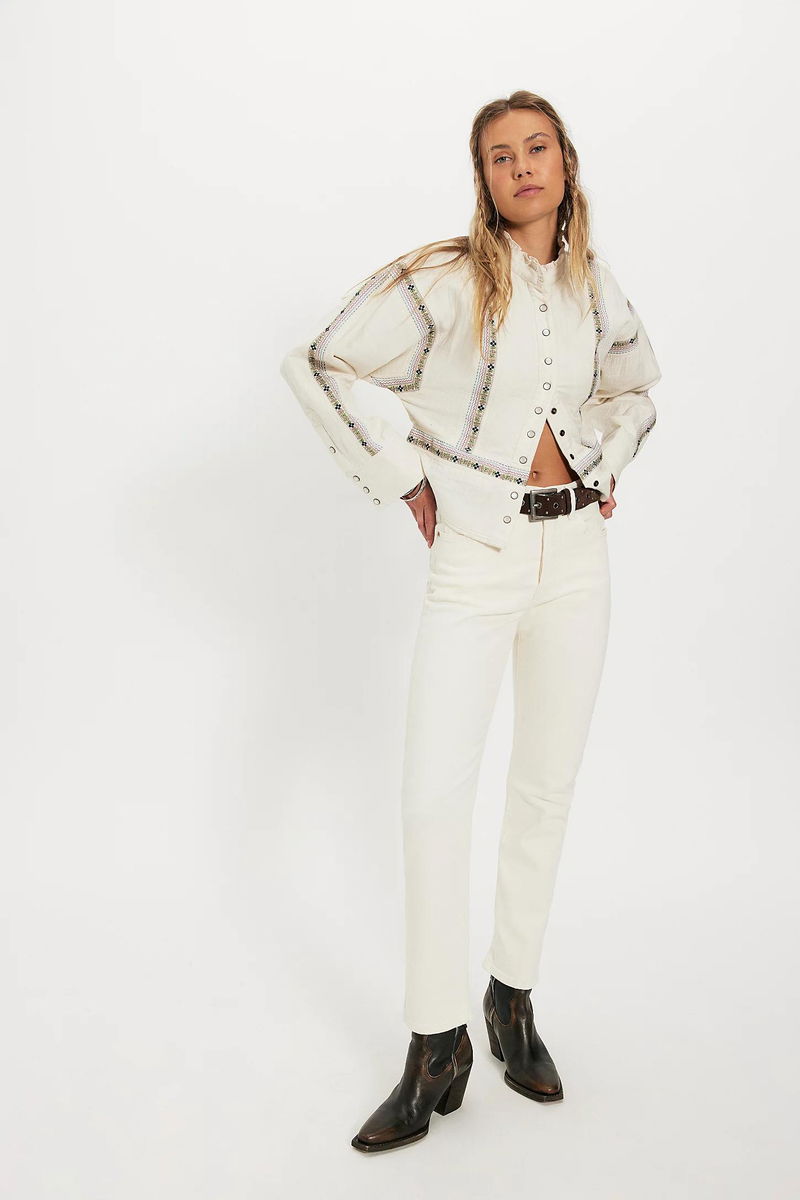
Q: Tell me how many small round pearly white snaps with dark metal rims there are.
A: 13